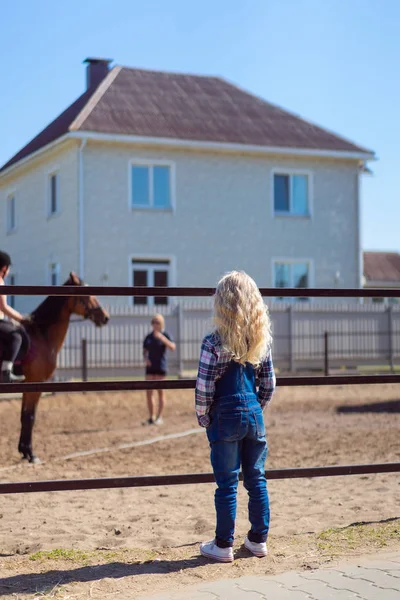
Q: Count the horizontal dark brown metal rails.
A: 3